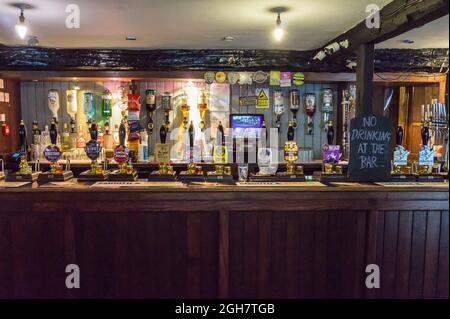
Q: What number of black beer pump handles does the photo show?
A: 12